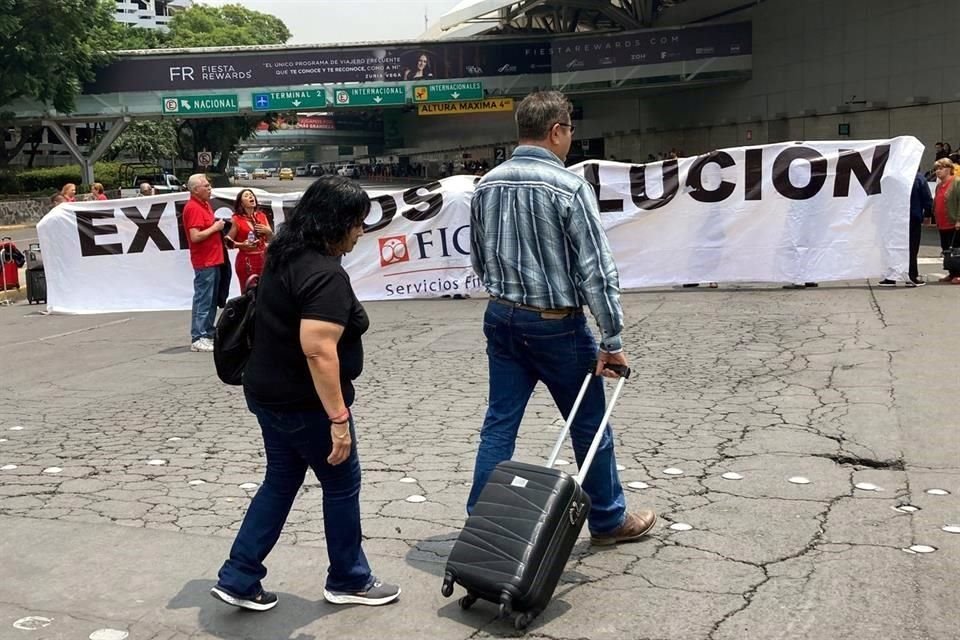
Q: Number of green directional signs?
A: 4